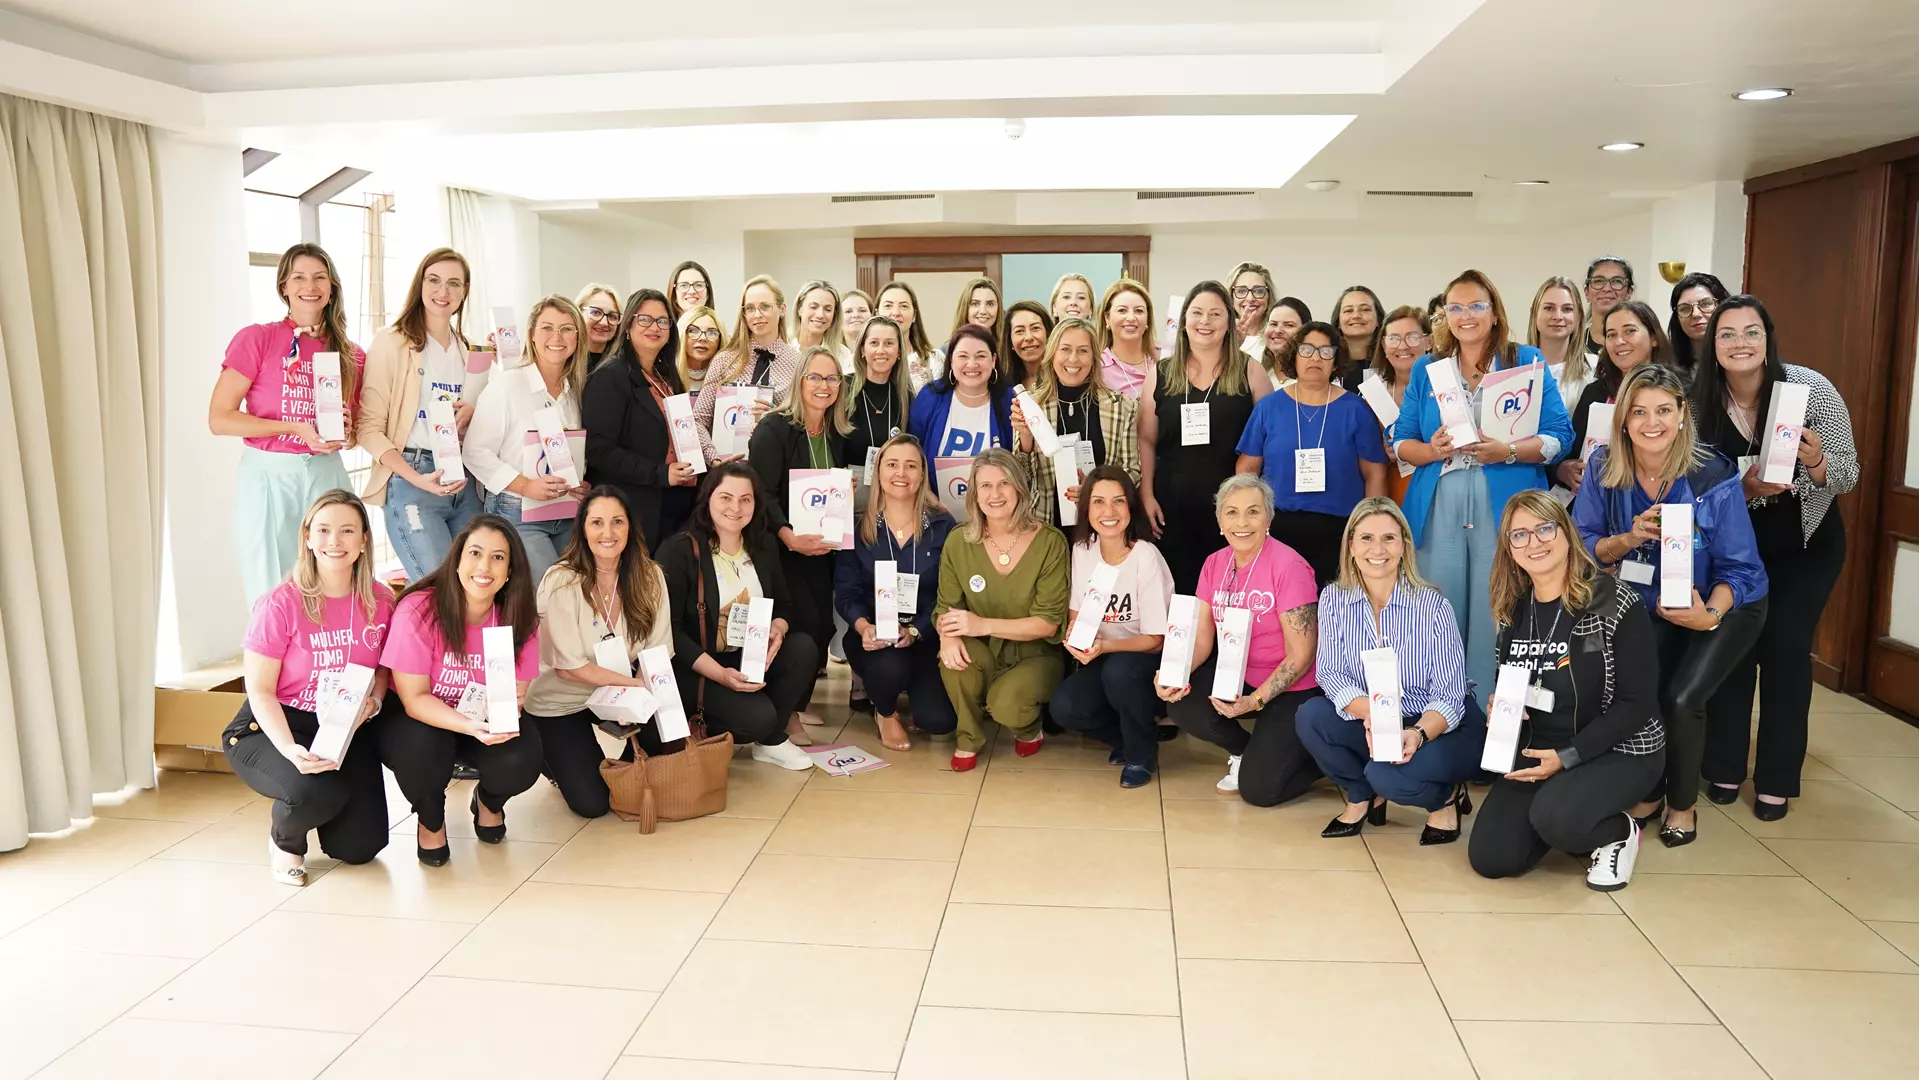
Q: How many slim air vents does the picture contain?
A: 3